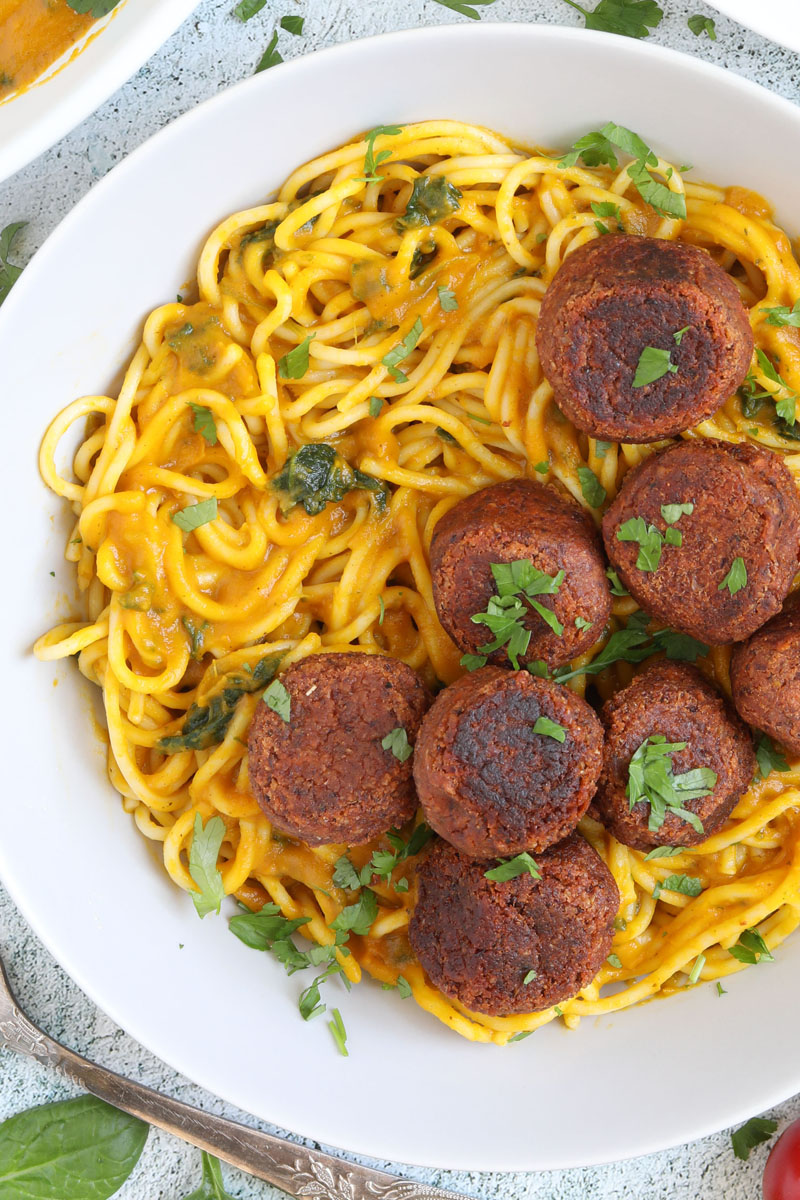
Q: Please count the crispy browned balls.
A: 8